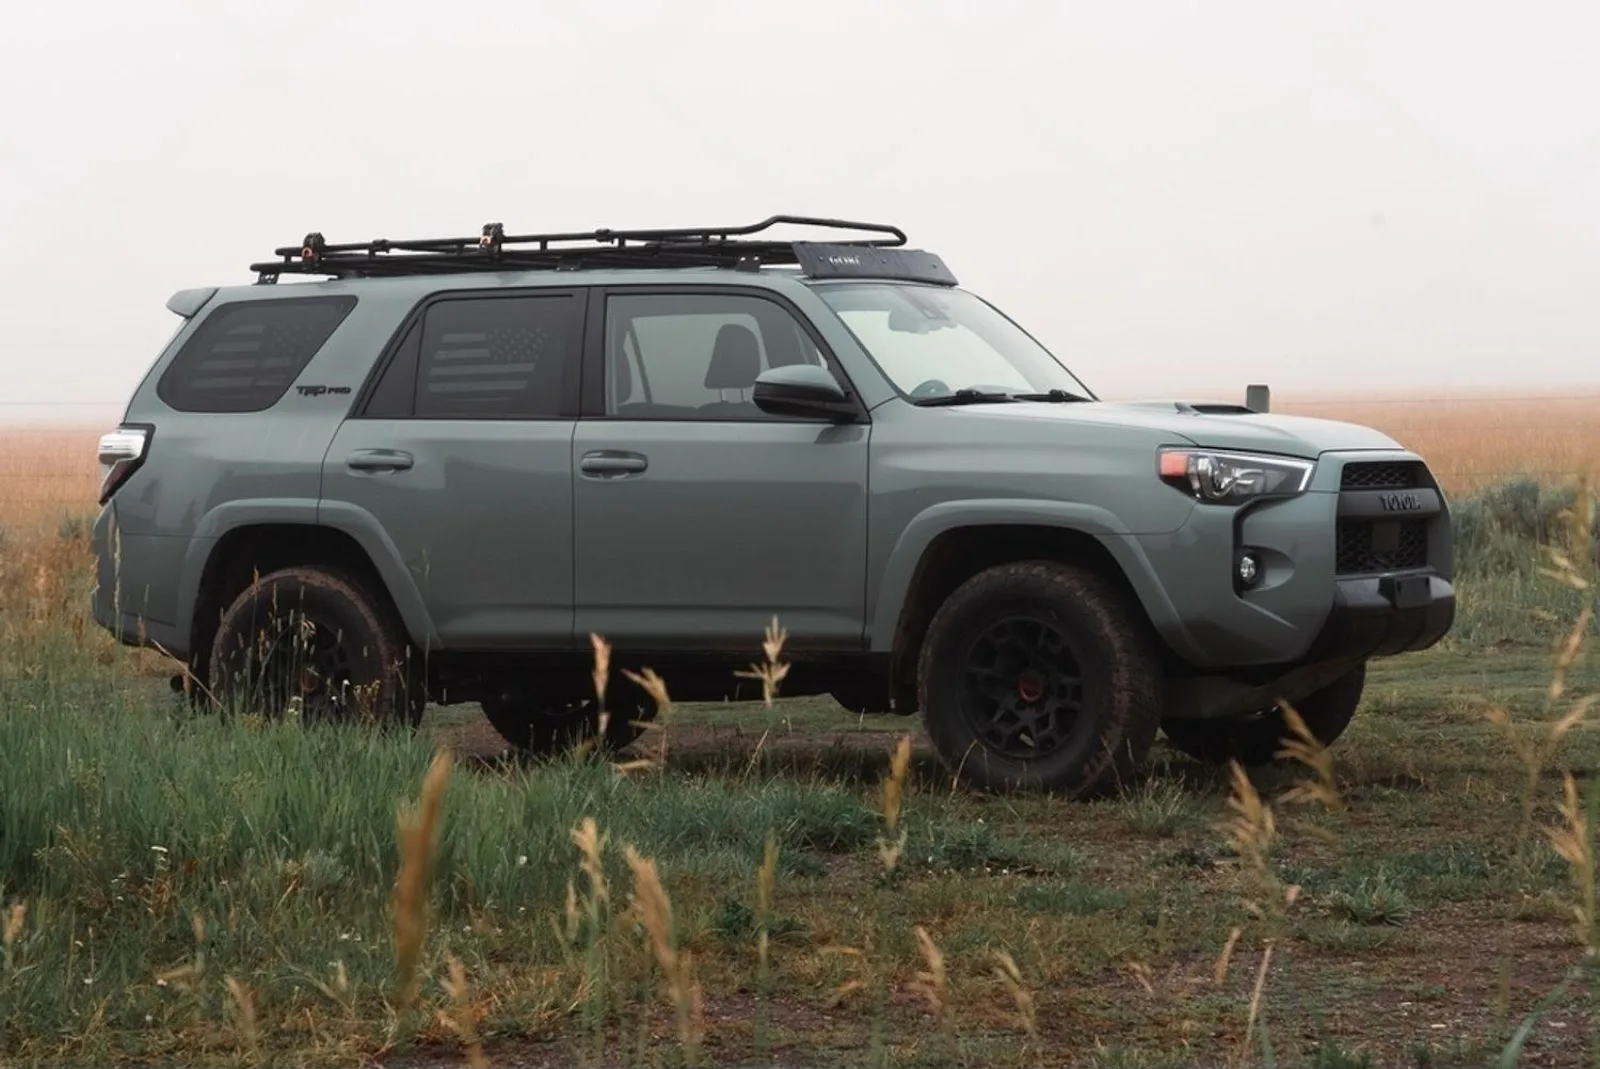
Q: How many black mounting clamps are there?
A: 2